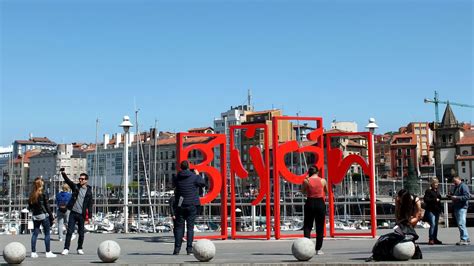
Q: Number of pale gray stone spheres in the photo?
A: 5